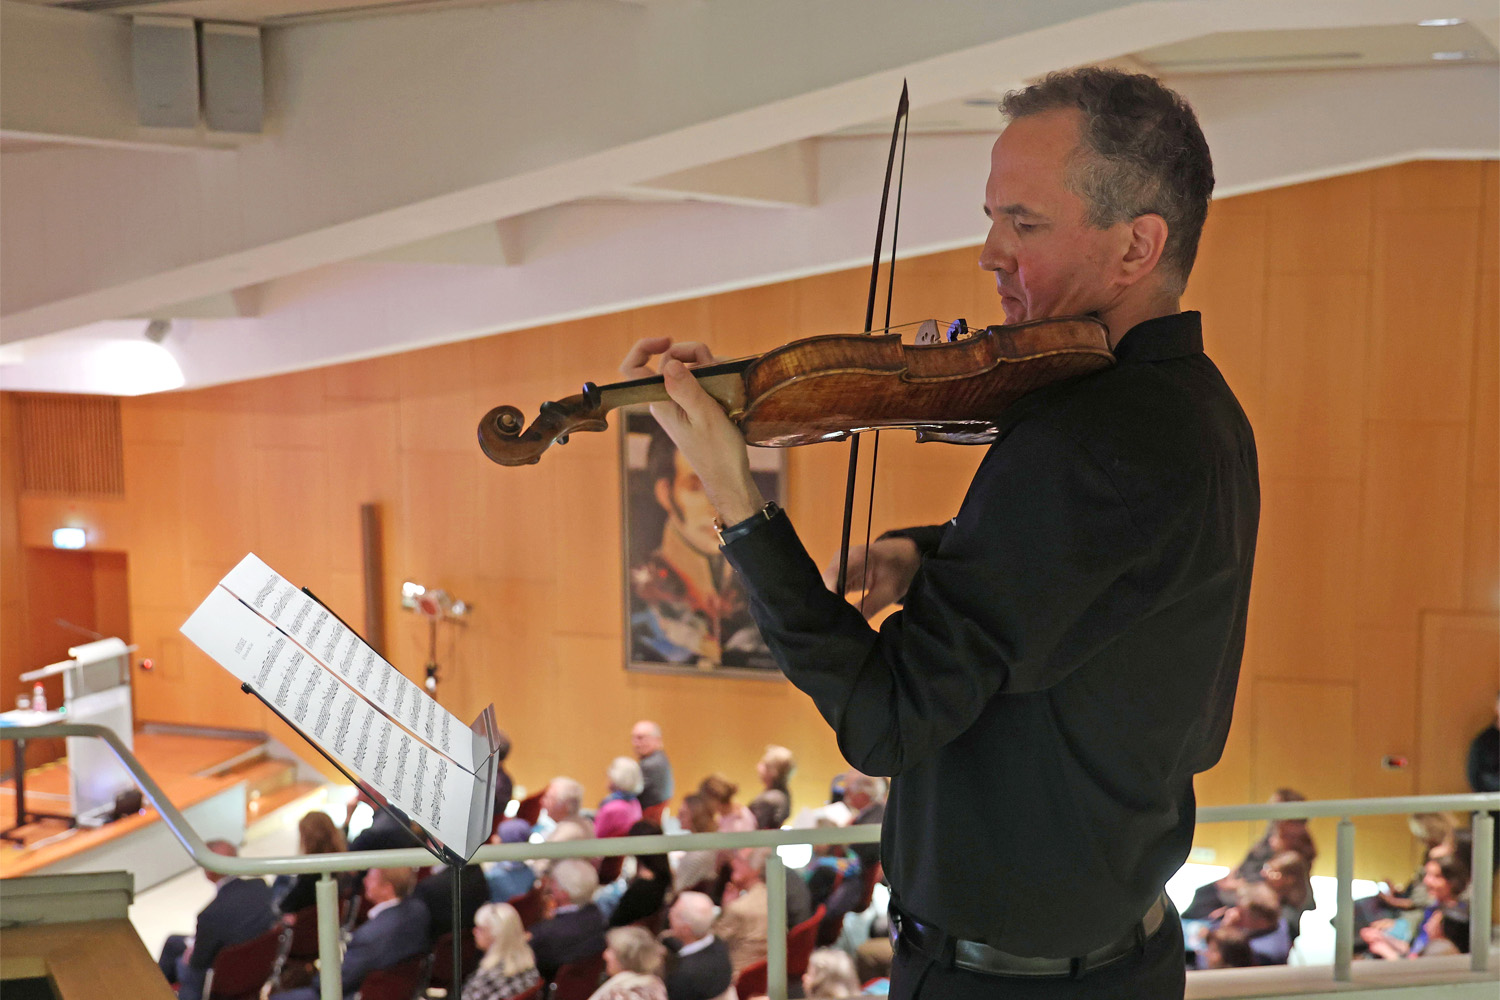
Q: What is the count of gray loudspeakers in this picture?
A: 2